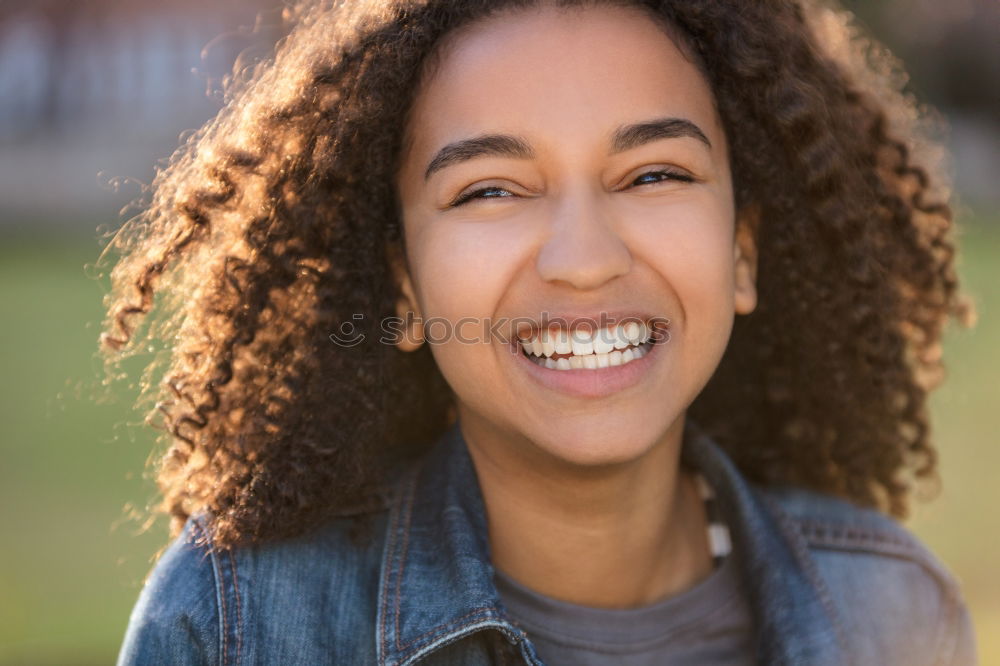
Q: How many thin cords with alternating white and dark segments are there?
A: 1